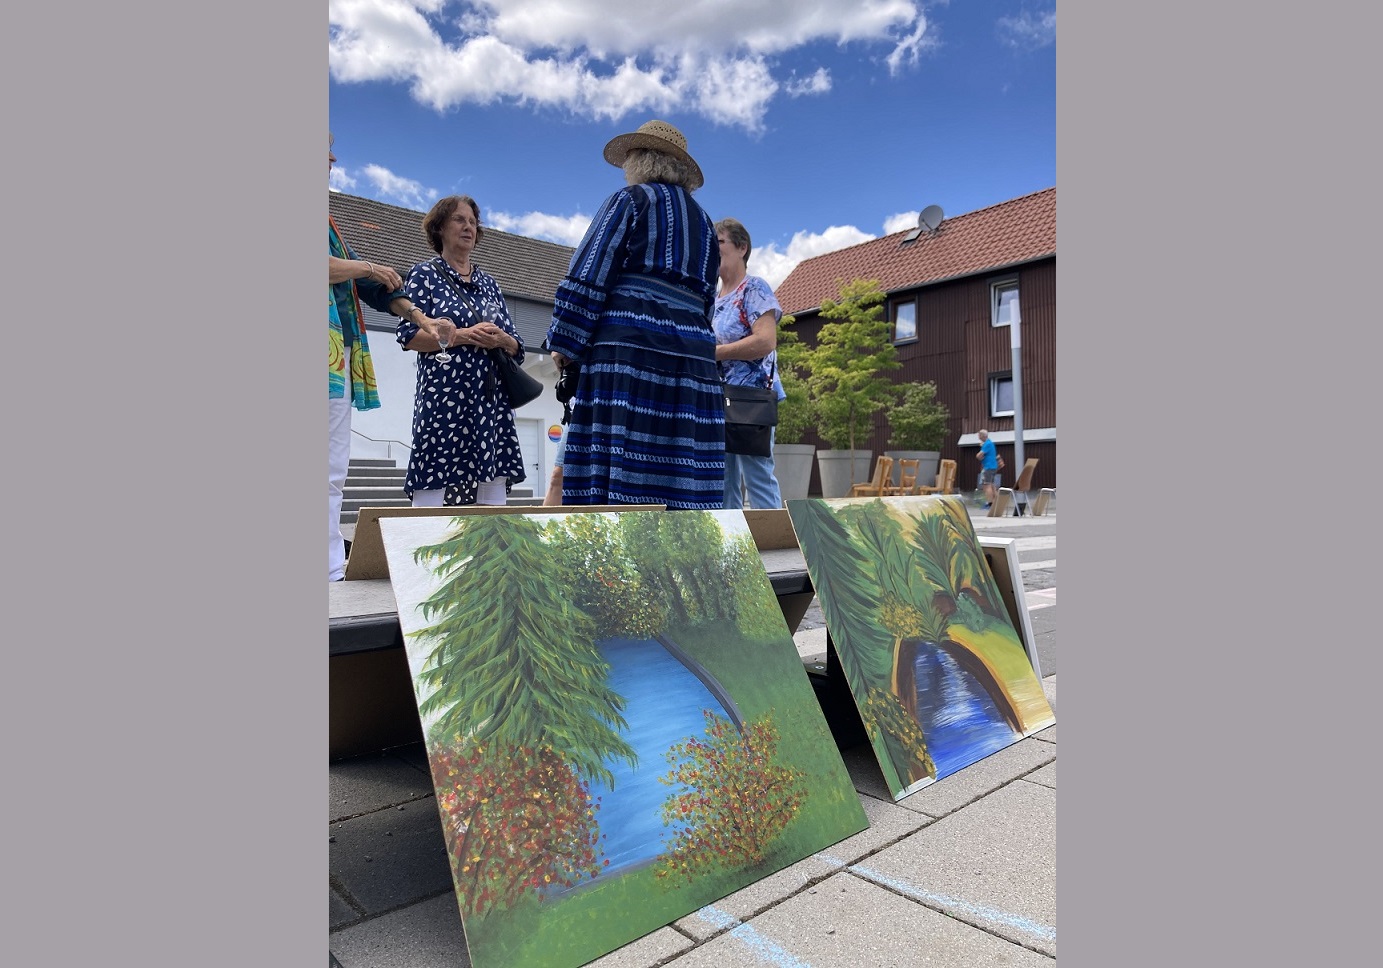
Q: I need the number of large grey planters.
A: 3